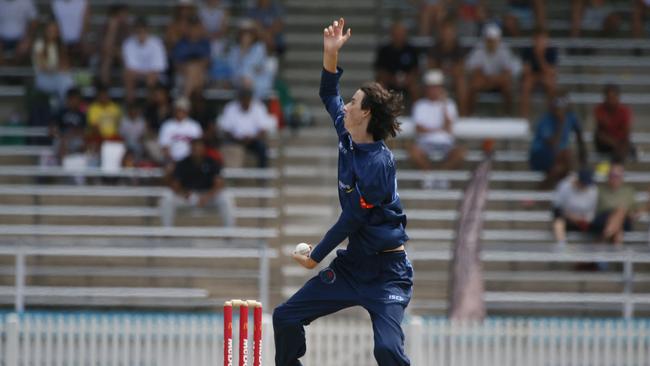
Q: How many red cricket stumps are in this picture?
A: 3